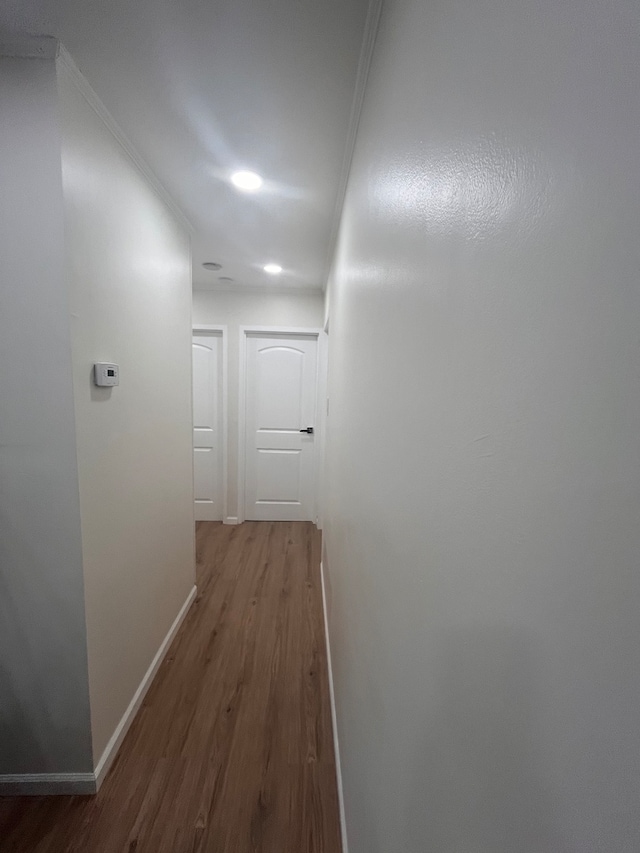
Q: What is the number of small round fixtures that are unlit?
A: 2